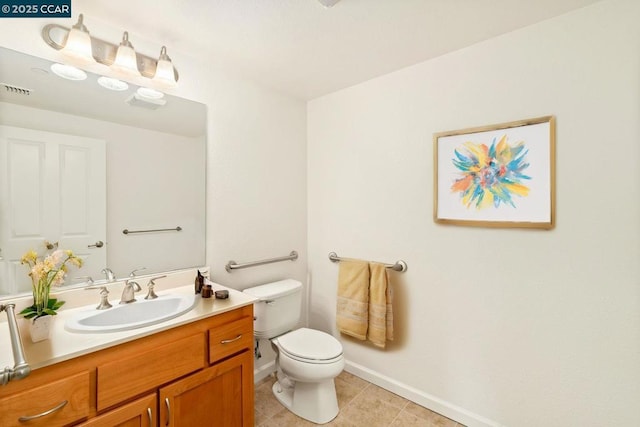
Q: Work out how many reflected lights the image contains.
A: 3